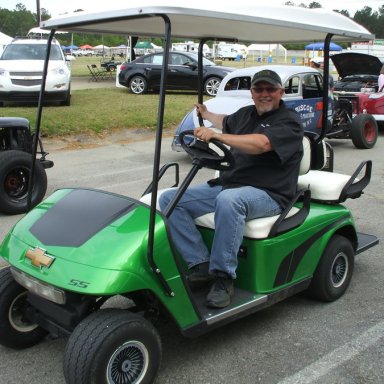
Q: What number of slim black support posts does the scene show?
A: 4